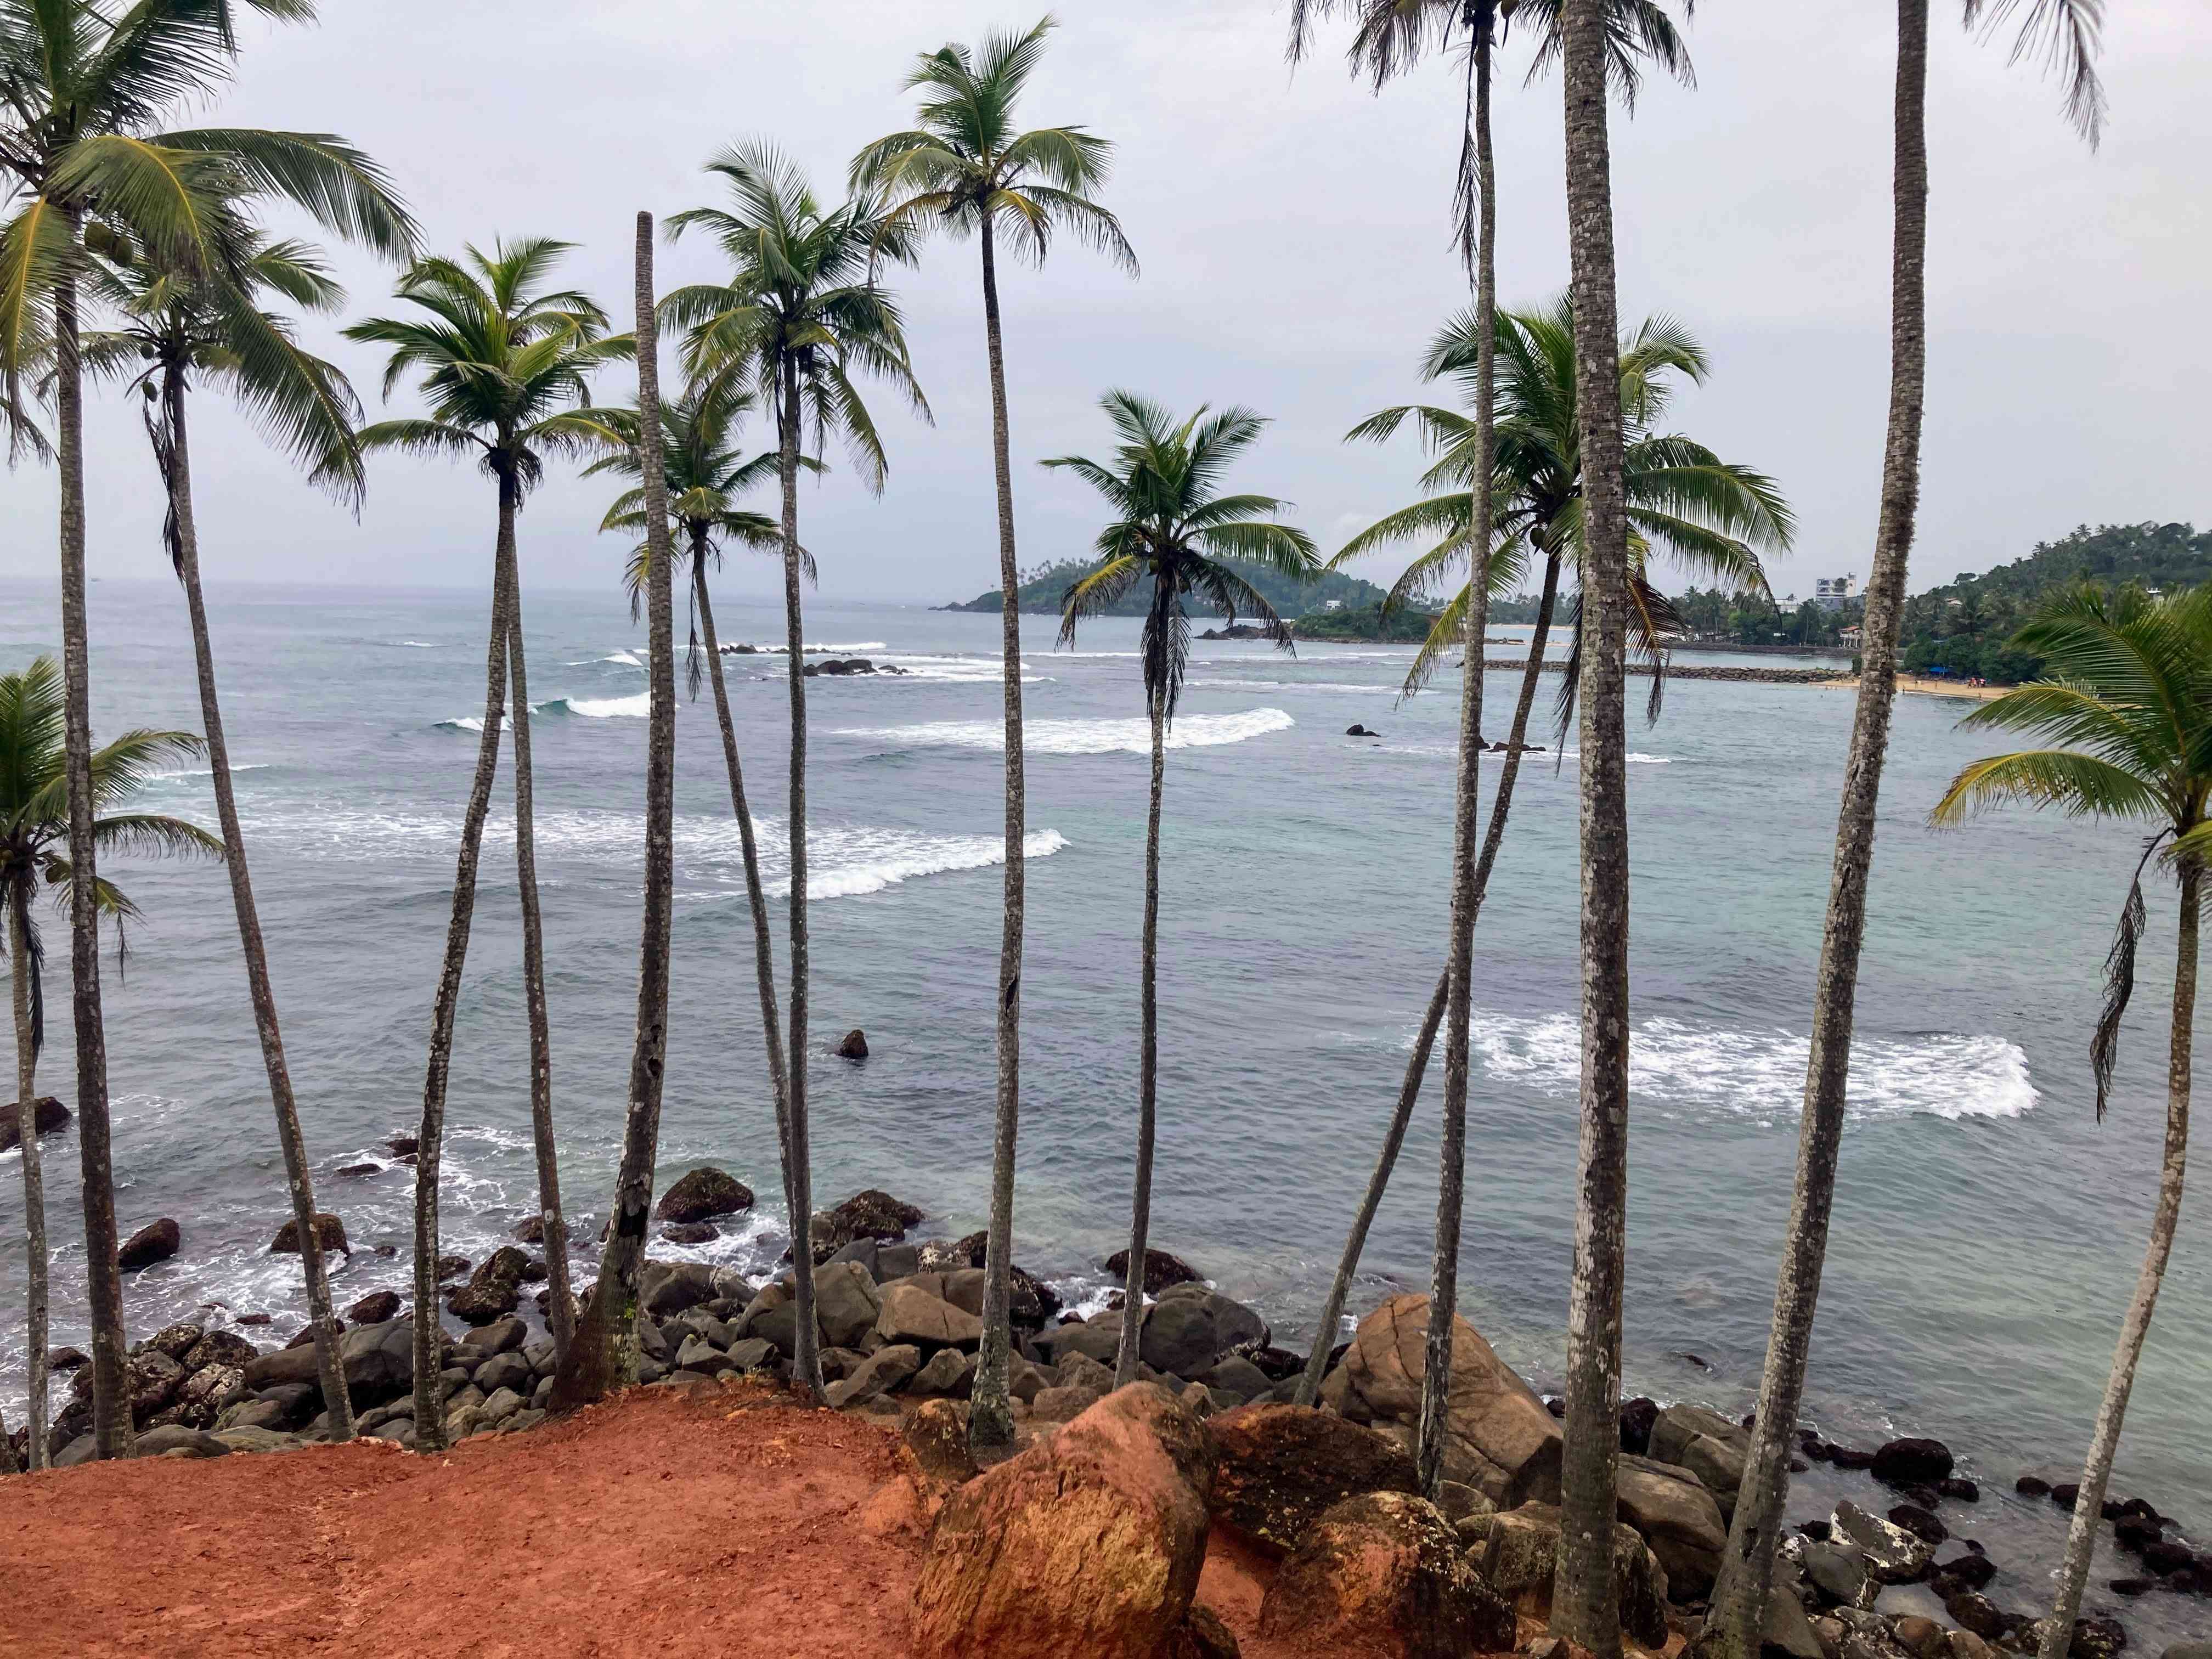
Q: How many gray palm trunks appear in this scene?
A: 15